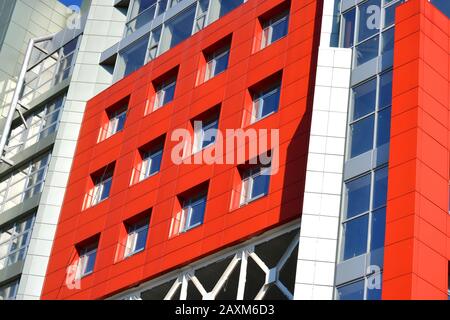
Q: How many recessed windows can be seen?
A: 12